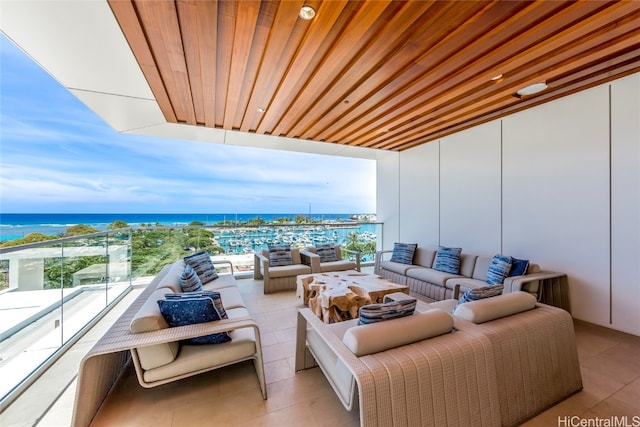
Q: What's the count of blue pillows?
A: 12